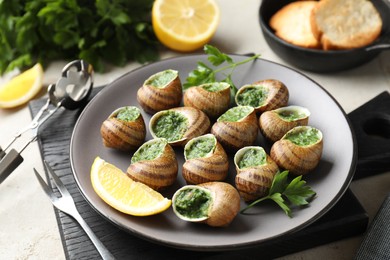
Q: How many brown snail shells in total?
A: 12